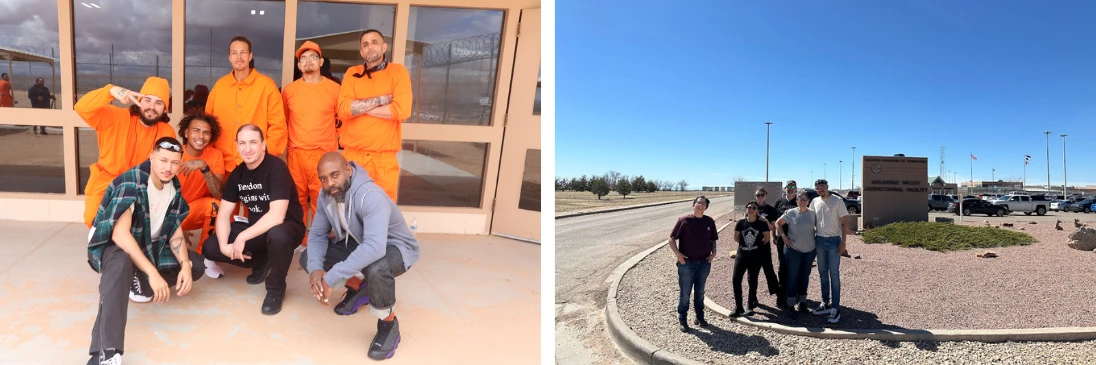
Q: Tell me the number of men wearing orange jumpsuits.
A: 5